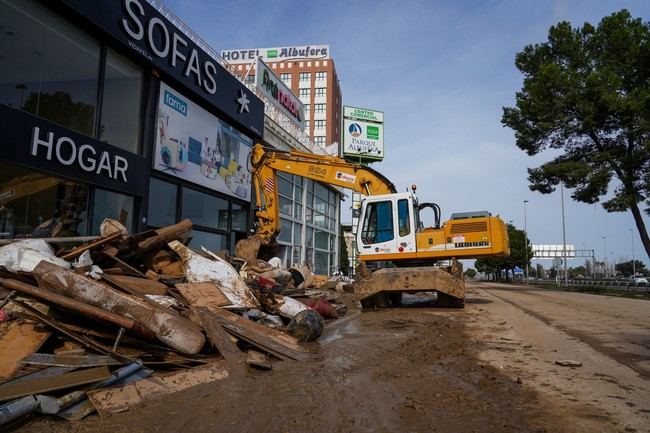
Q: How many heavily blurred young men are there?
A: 0